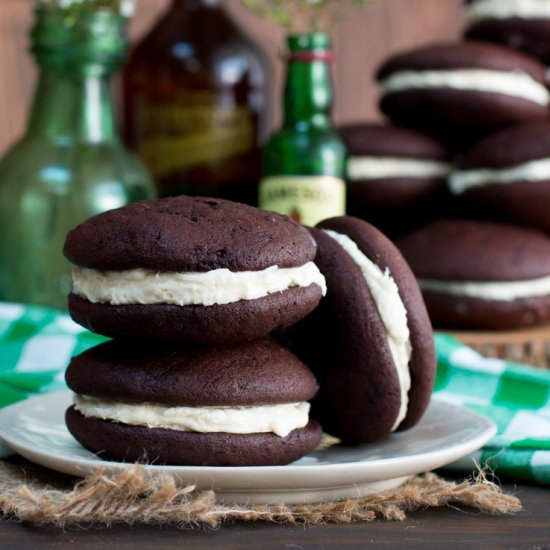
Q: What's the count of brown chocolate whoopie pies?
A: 8